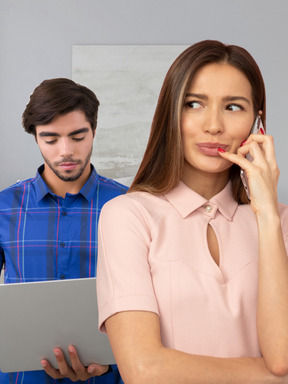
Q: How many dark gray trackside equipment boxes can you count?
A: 0